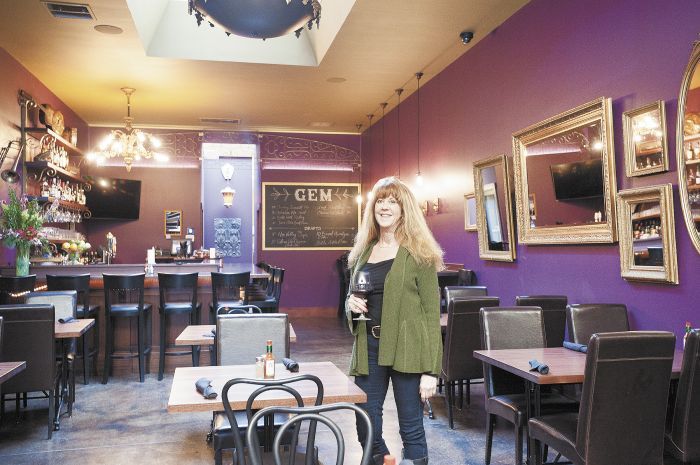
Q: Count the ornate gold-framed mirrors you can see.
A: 6